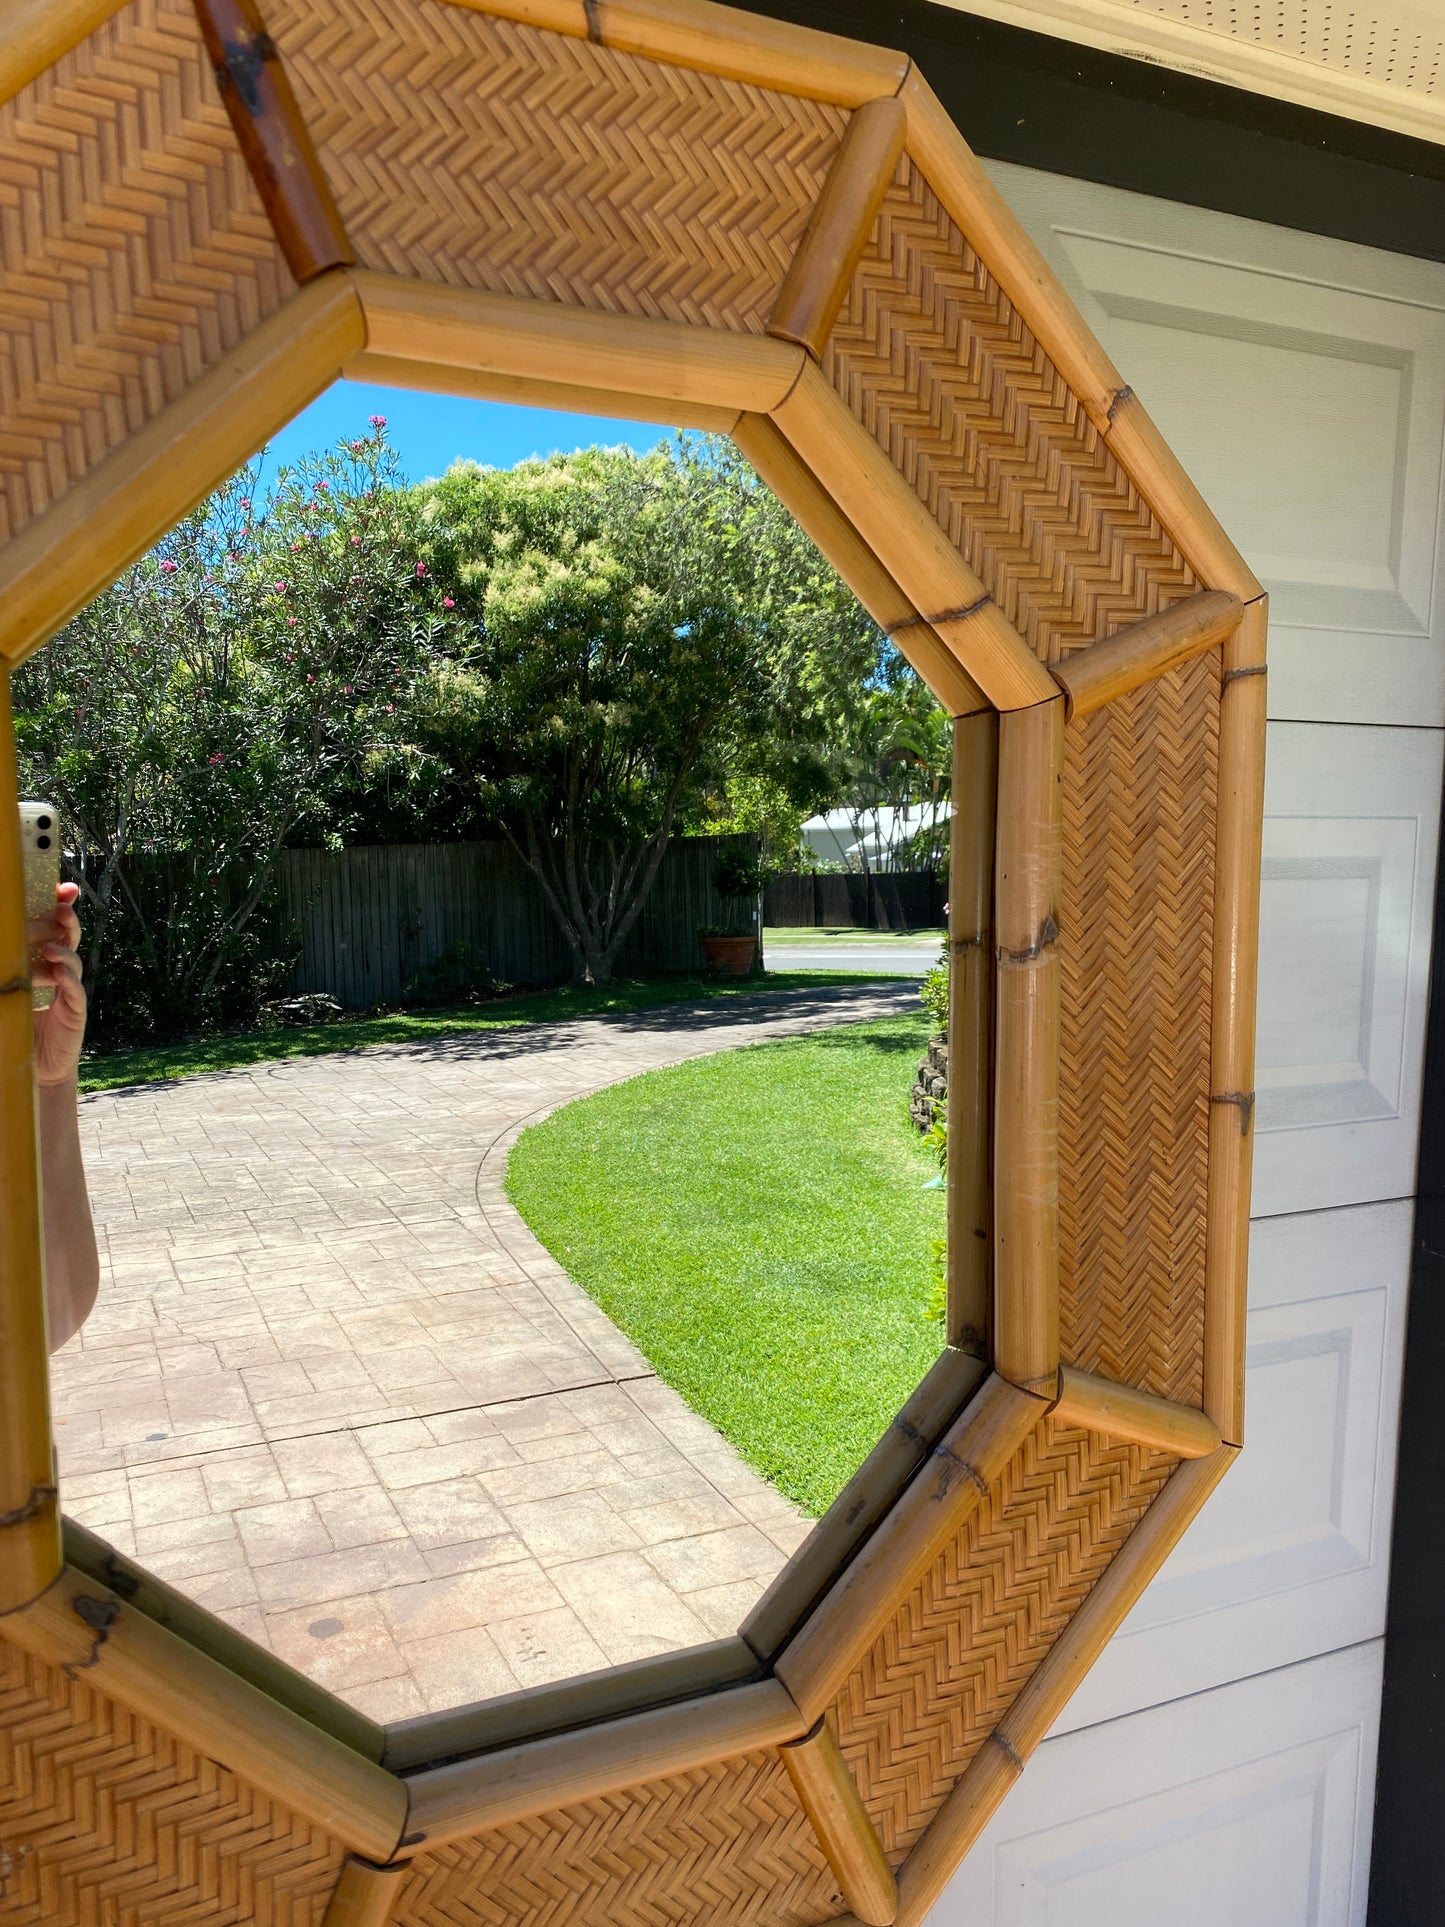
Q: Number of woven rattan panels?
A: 7